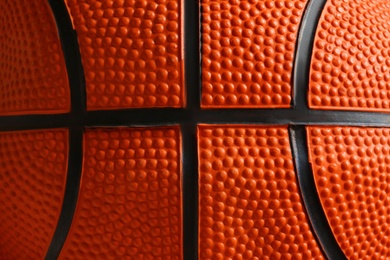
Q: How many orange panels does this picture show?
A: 8